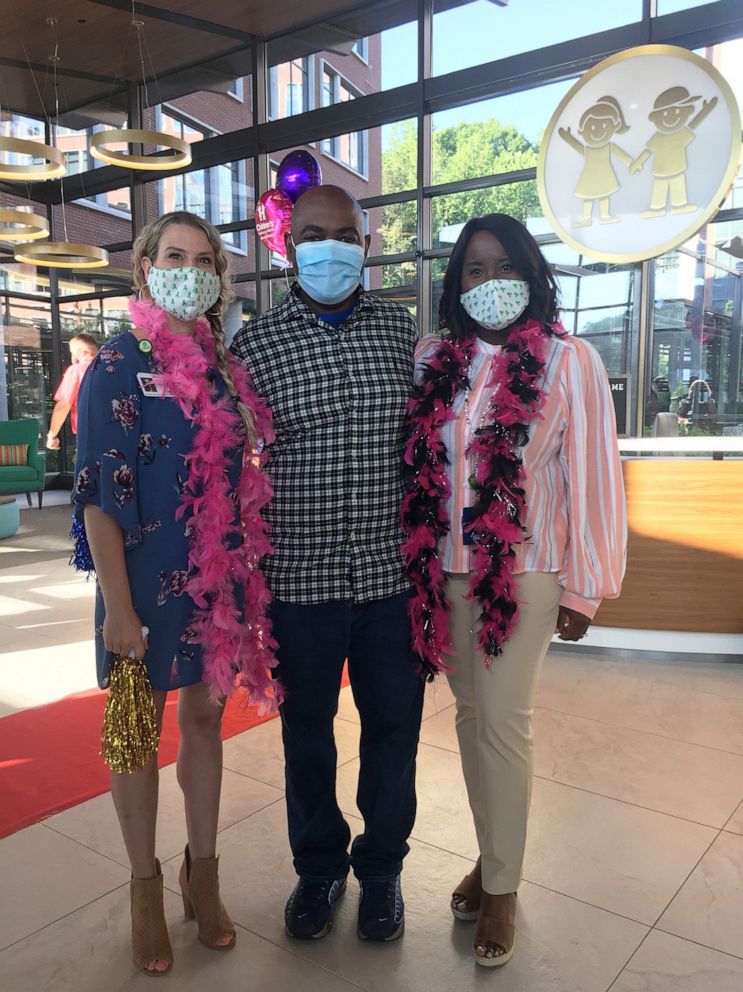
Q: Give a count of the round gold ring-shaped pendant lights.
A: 4